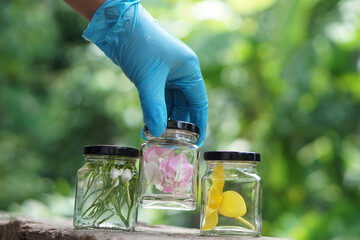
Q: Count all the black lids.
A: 3